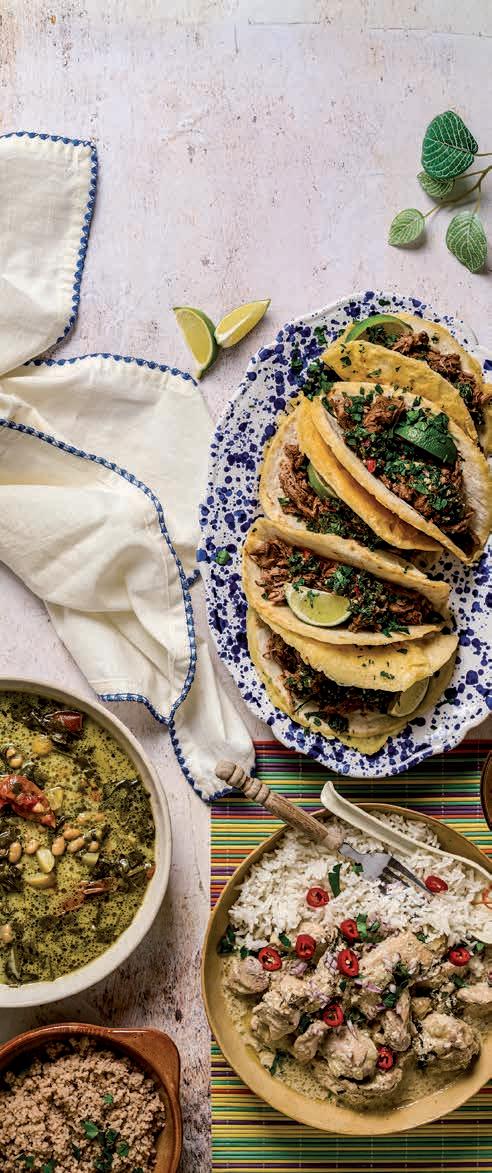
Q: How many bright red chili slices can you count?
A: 9